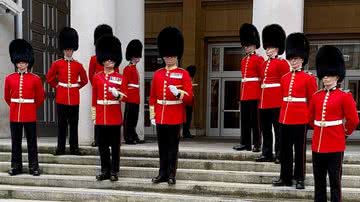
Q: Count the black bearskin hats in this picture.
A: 11